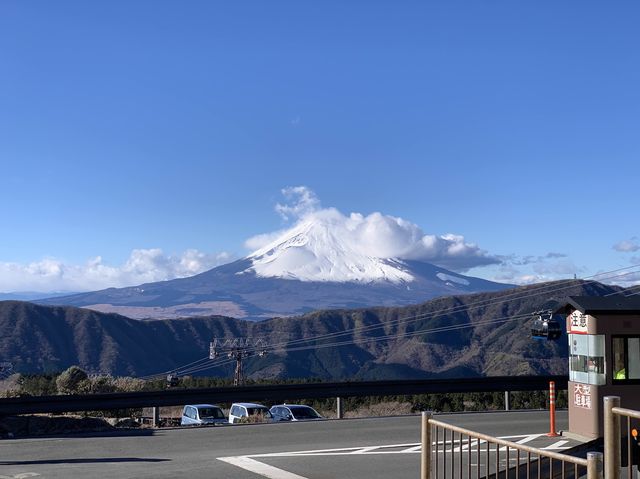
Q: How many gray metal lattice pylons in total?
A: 1